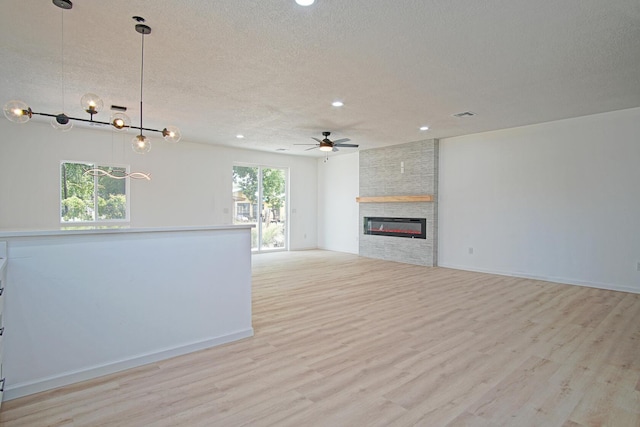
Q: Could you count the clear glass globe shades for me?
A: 6